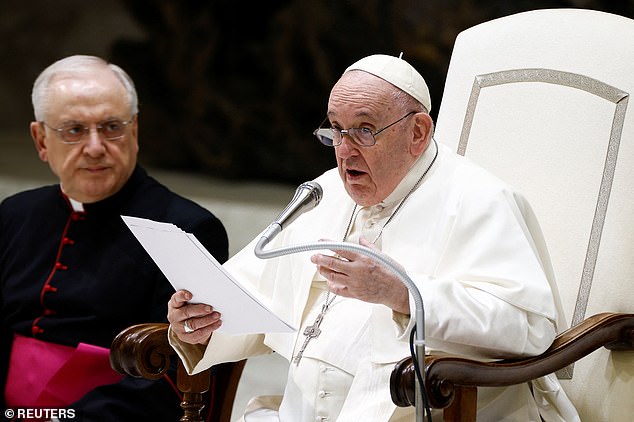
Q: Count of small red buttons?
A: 6